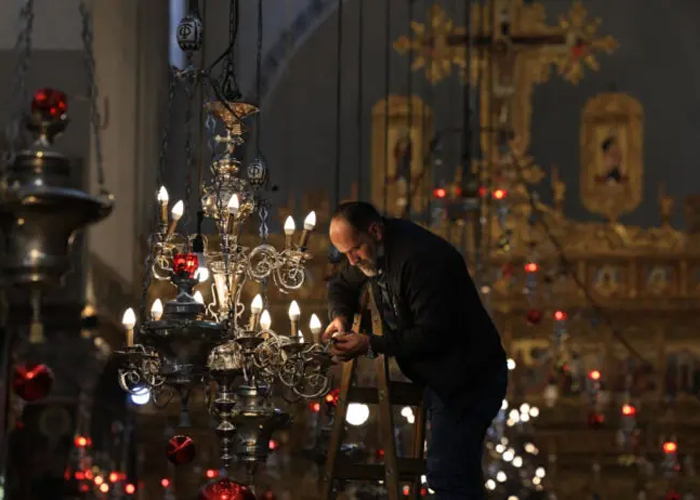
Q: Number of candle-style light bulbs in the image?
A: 13